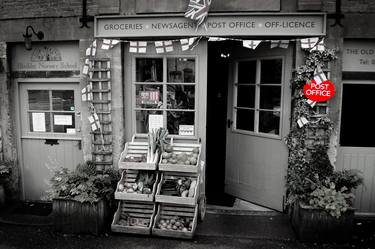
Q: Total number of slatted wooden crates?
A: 6